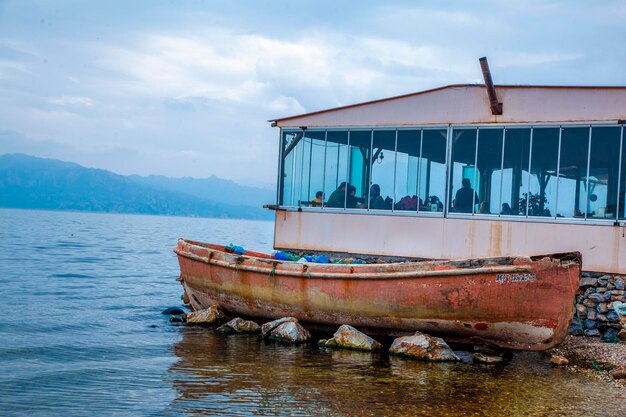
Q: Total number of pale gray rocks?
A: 5